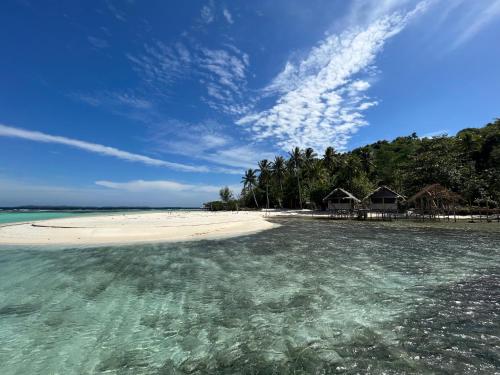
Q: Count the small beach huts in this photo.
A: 3